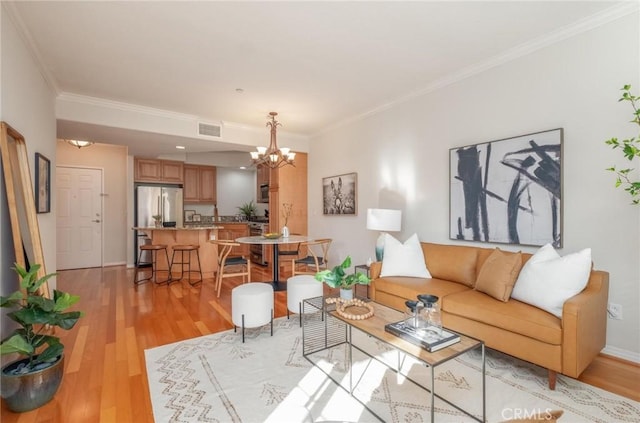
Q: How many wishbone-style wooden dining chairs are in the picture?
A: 3